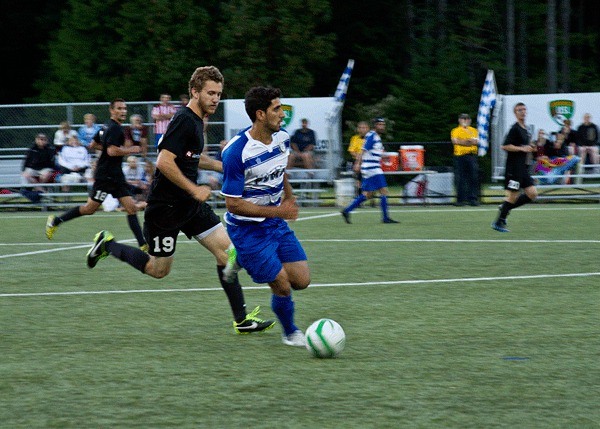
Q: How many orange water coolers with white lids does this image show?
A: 2